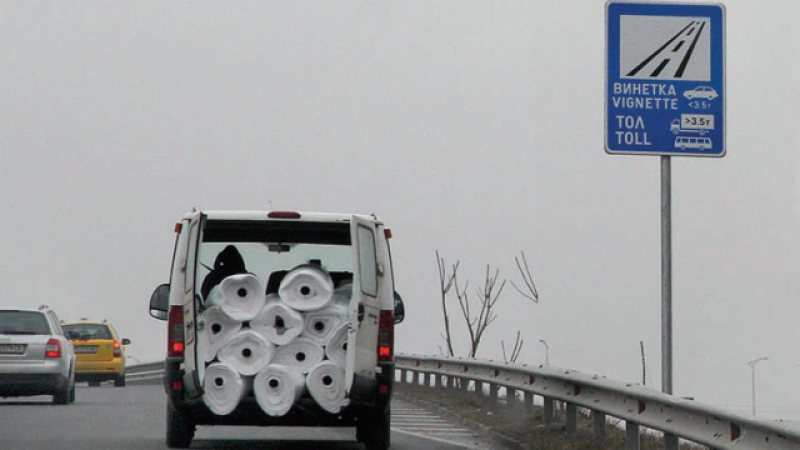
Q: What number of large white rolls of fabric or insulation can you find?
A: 11